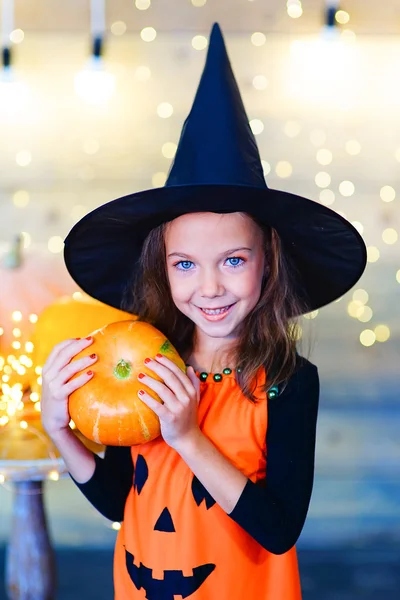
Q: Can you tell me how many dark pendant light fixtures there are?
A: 3